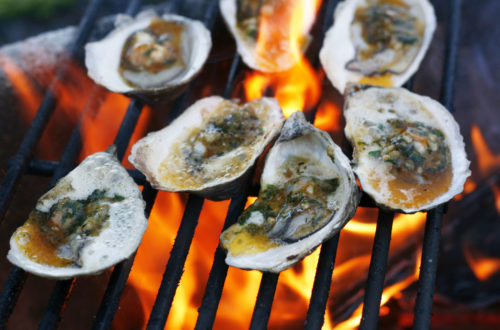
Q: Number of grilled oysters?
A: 7